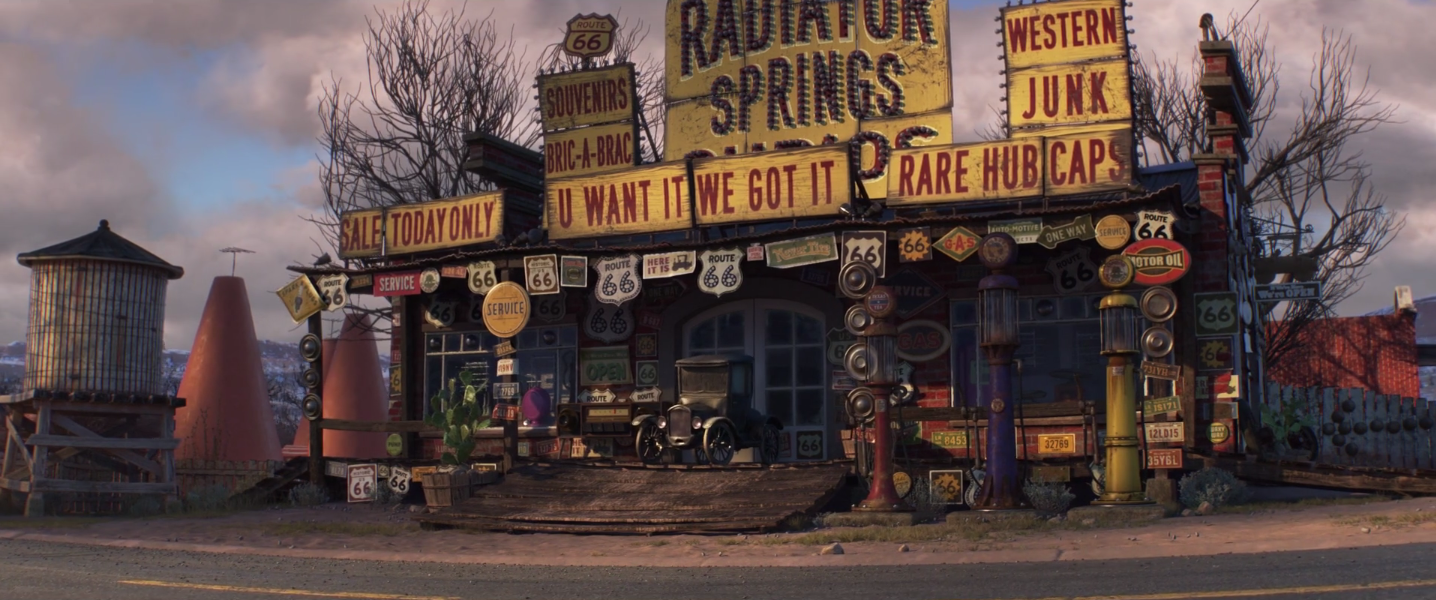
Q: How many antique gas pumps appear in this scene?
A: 3